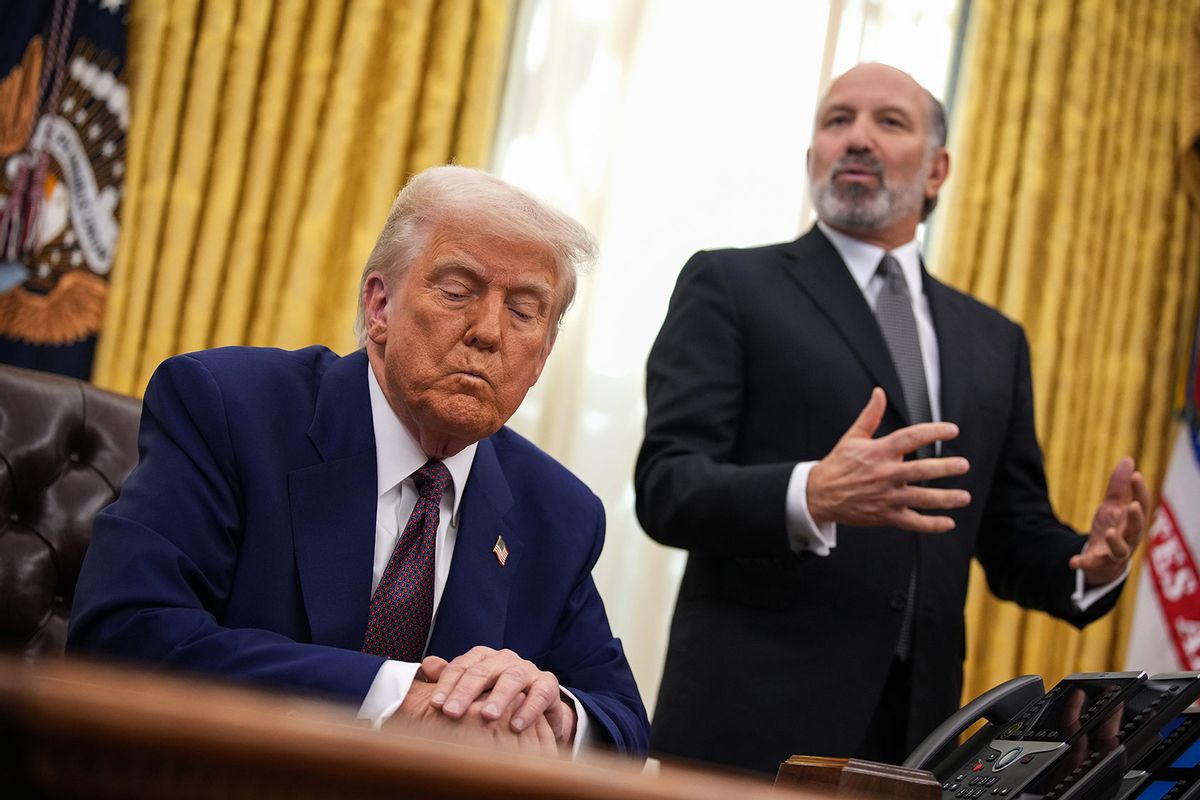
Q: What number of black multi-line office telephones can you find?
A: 2